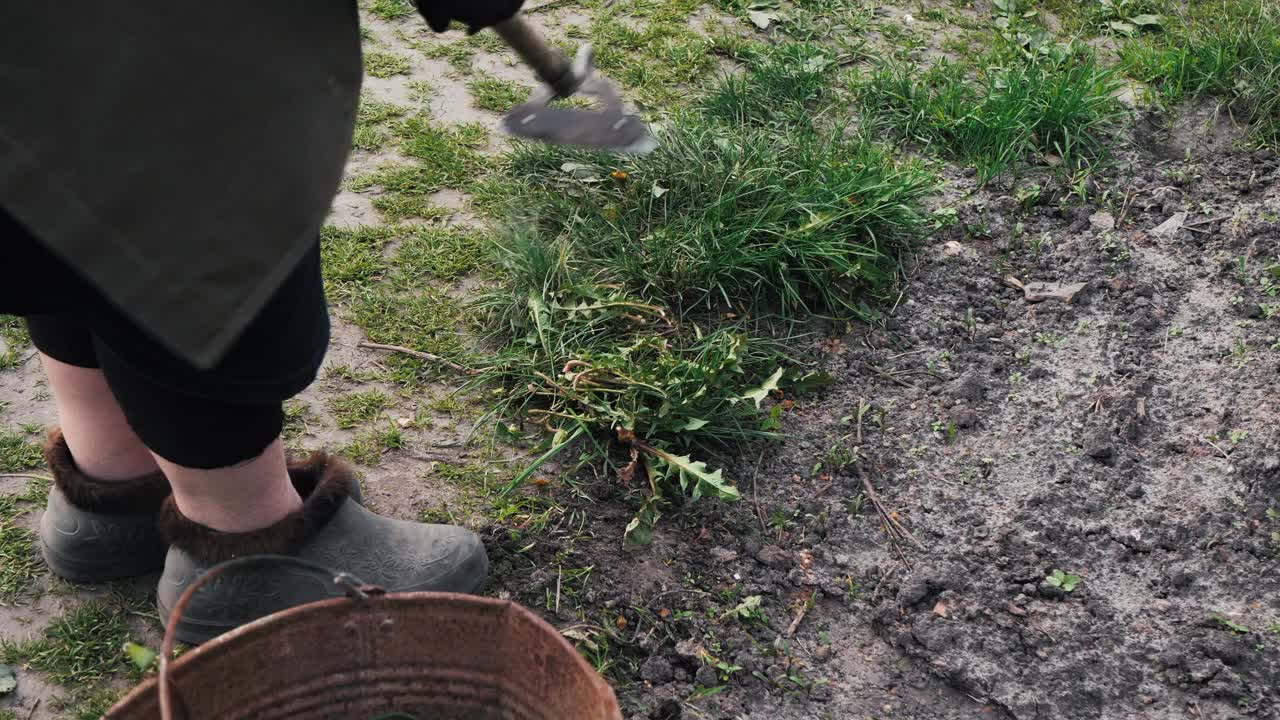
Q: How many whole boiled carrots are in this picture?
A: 0